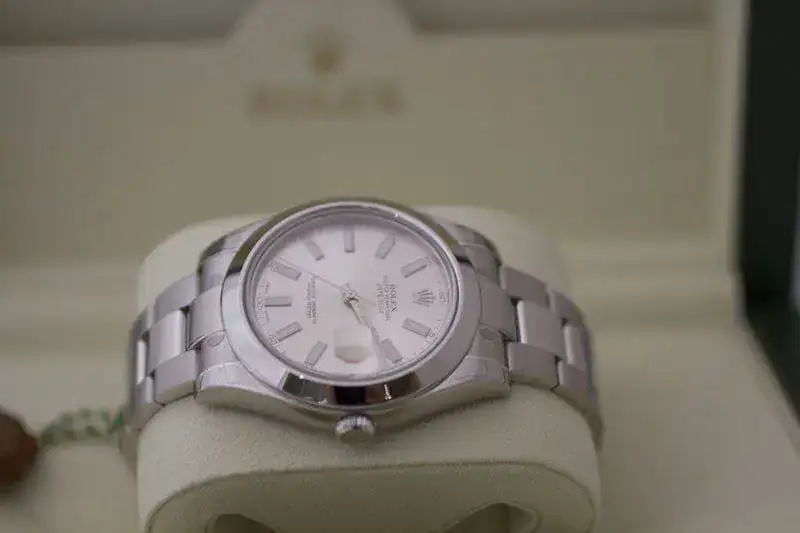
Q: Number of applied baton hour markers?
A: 10